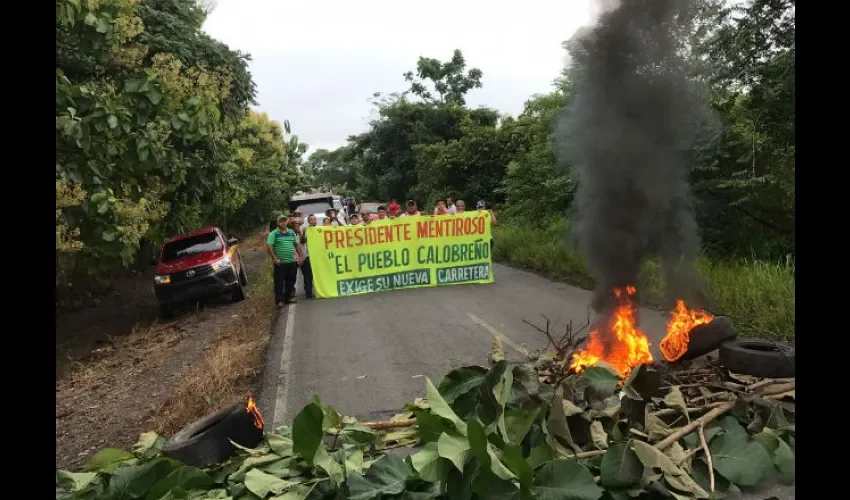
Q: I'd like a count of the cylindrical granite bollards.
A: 0